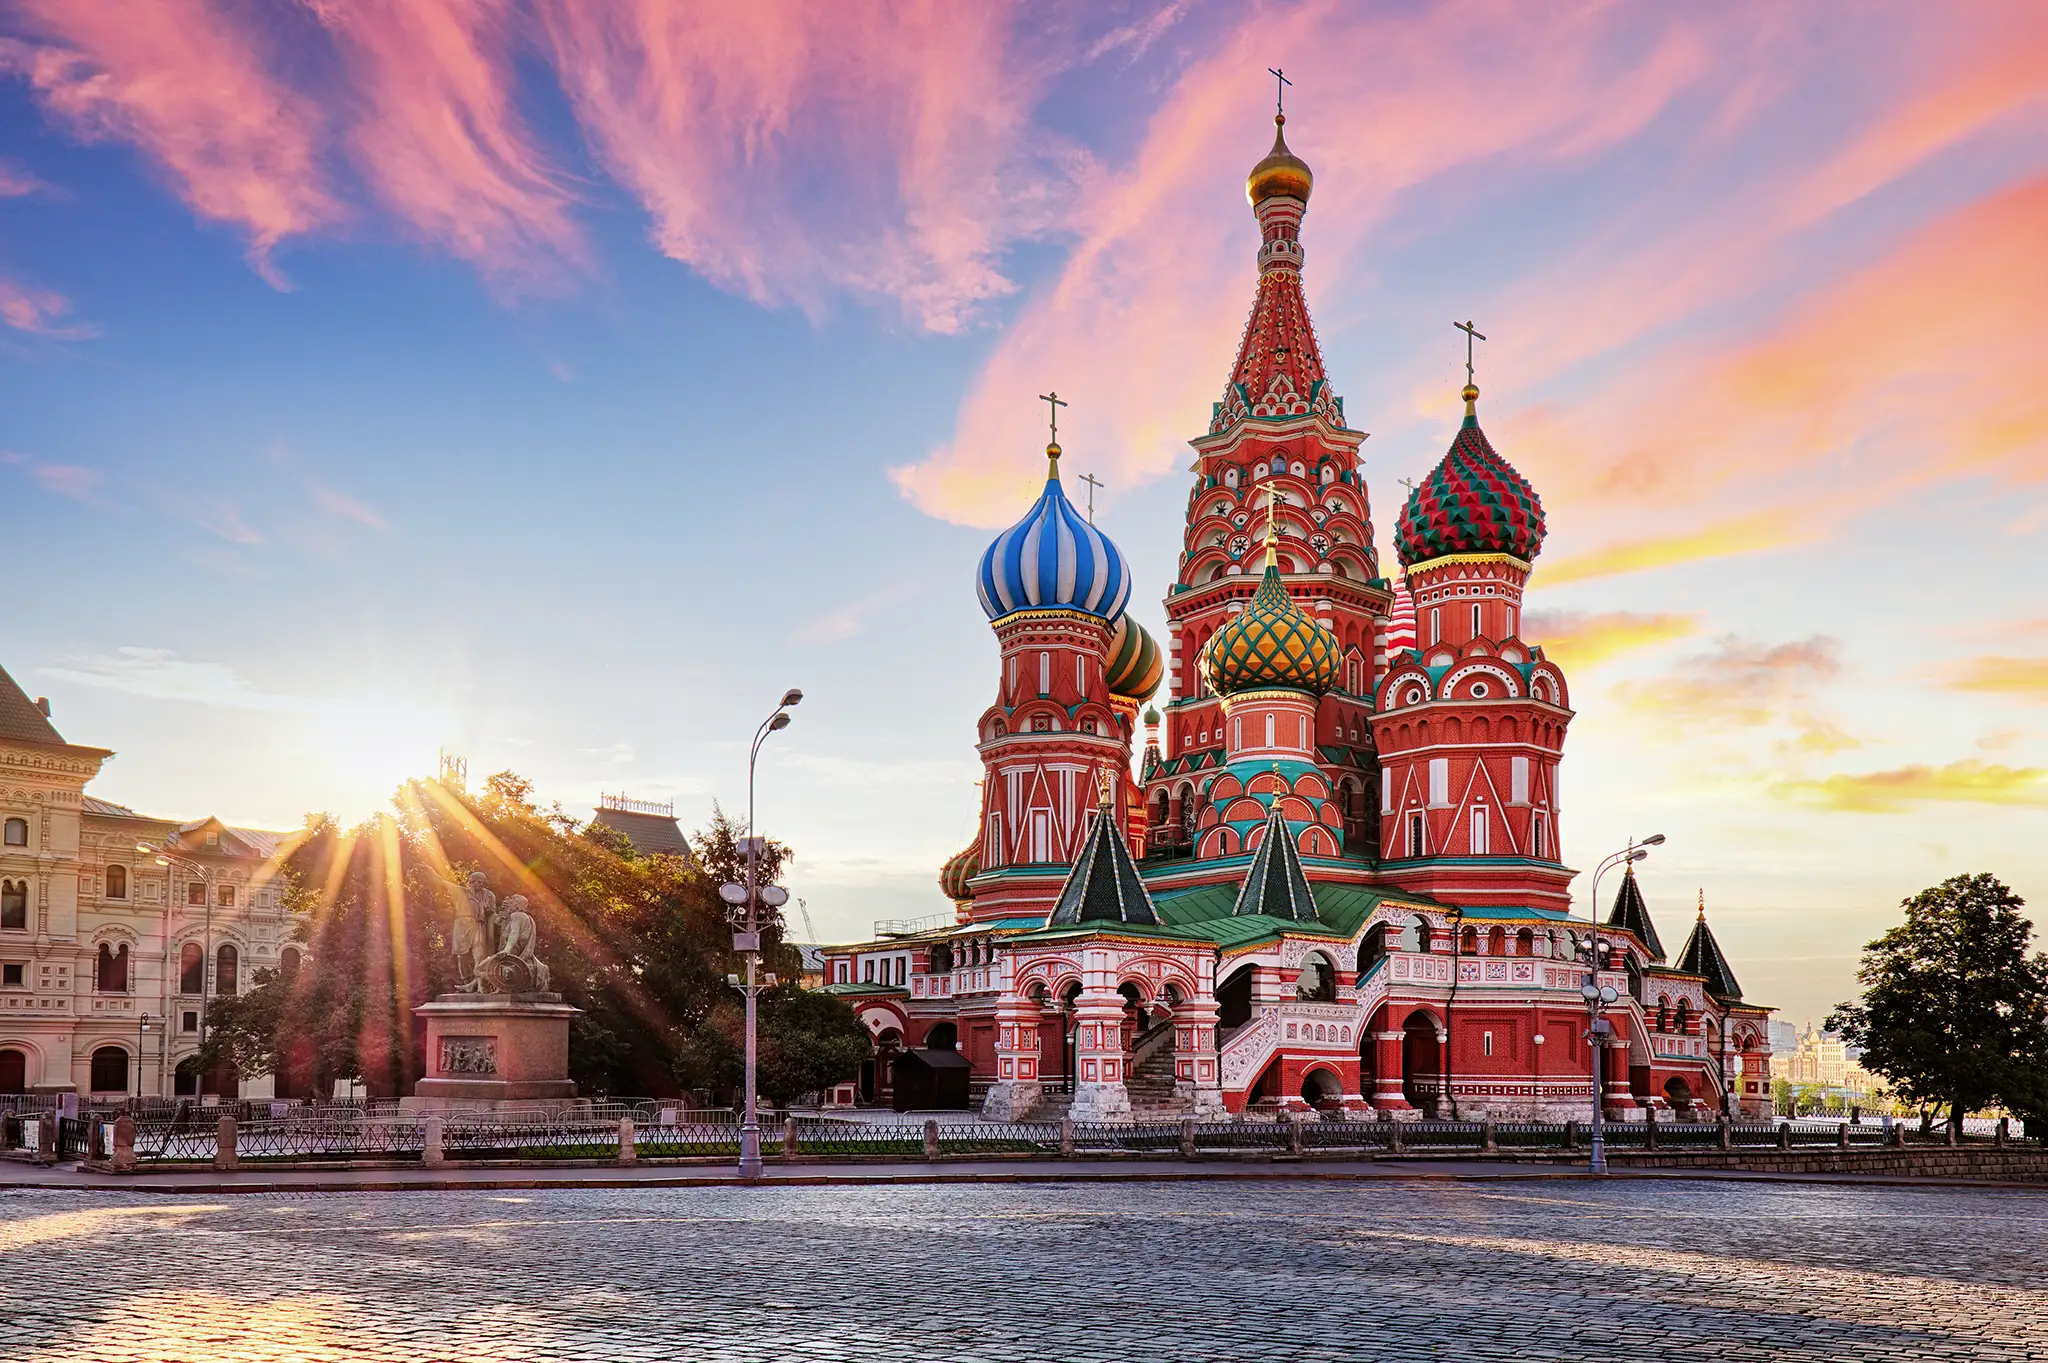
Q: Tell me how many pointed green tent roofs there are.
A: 4